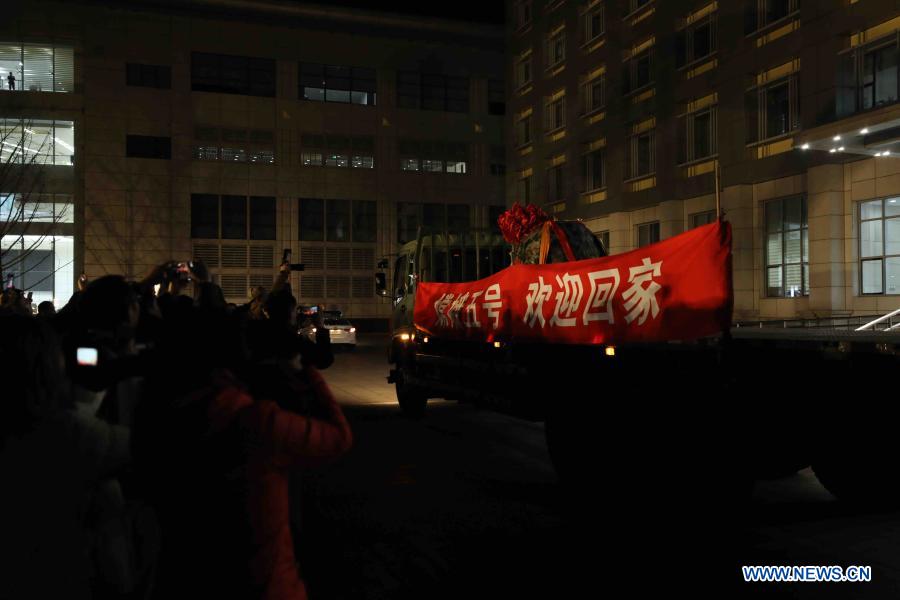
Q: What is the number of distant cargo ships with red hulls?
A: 0